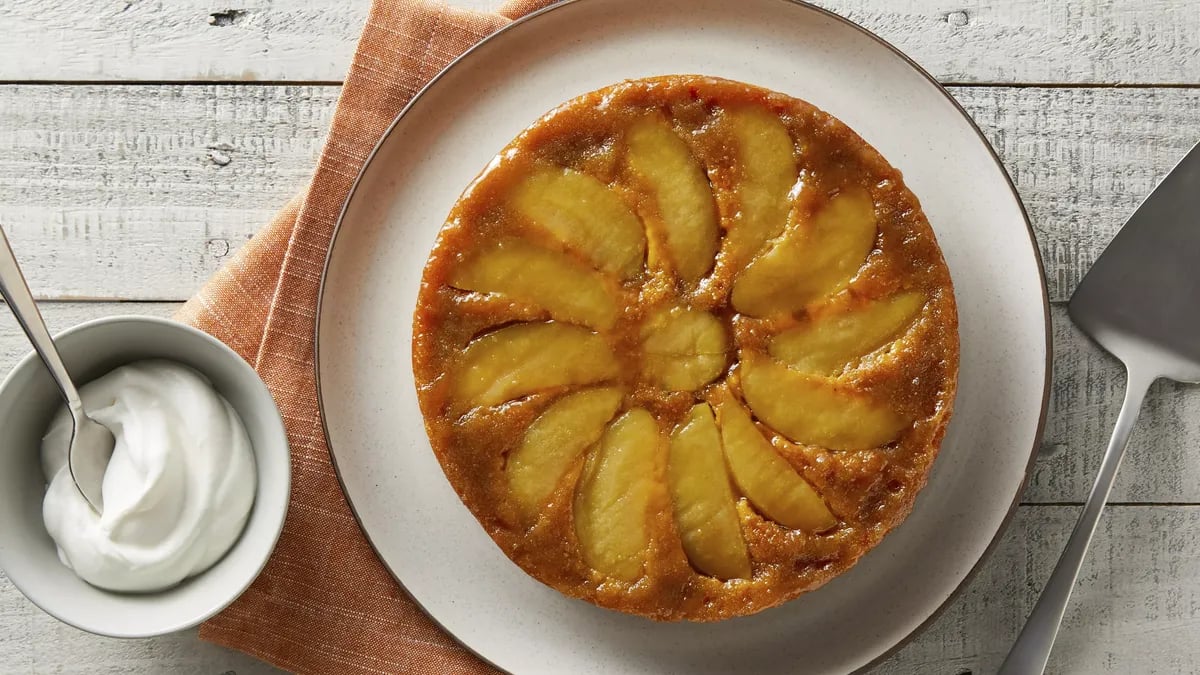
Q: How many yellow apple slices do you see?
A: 13